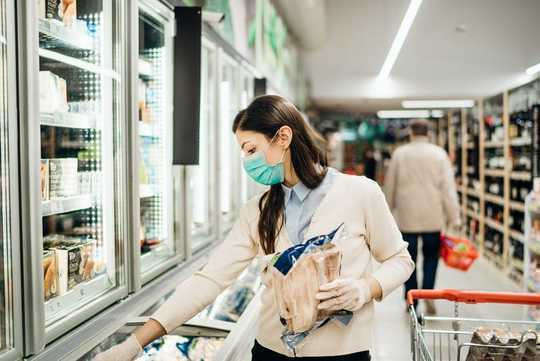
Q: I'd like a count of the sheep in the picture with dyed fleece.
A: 0